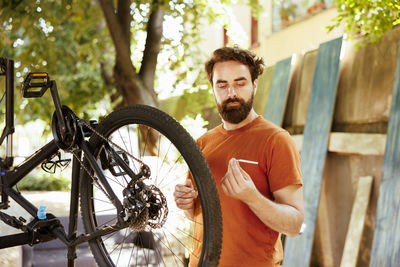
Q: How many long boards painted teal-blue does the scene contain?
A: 3